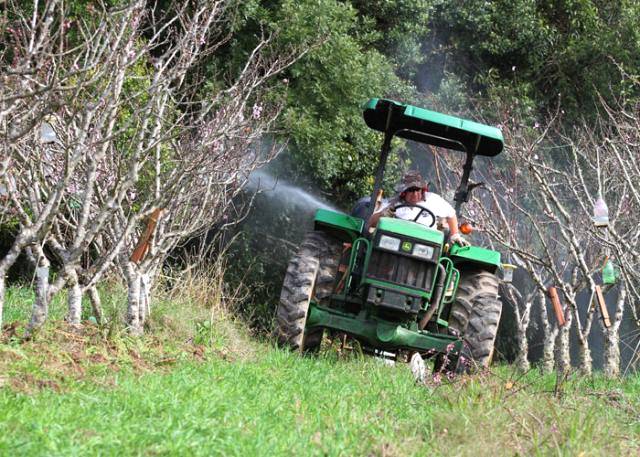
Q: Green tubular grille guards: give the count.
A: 2